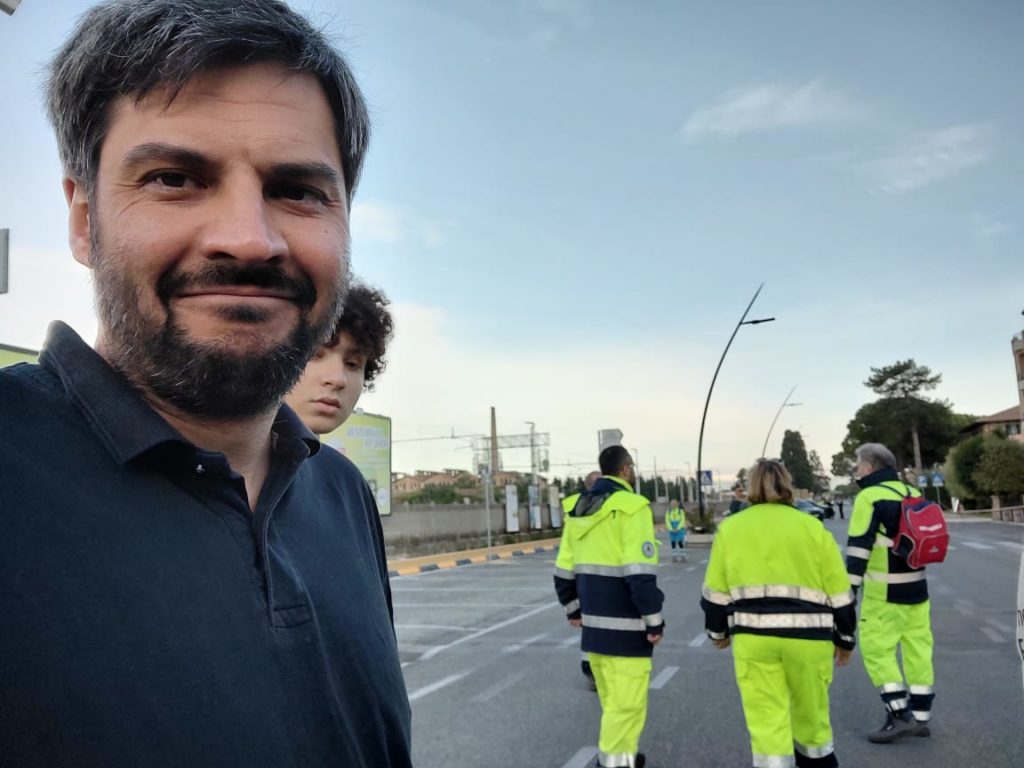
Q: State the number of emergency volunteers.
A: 5